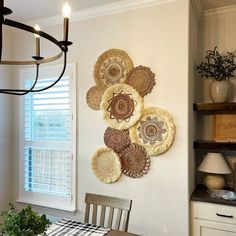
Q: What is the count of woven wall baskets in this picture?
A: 8